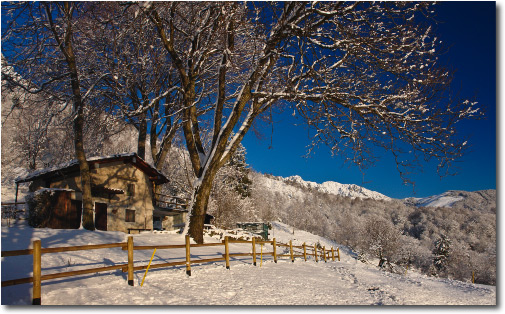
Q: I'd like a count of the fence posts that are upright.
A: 12